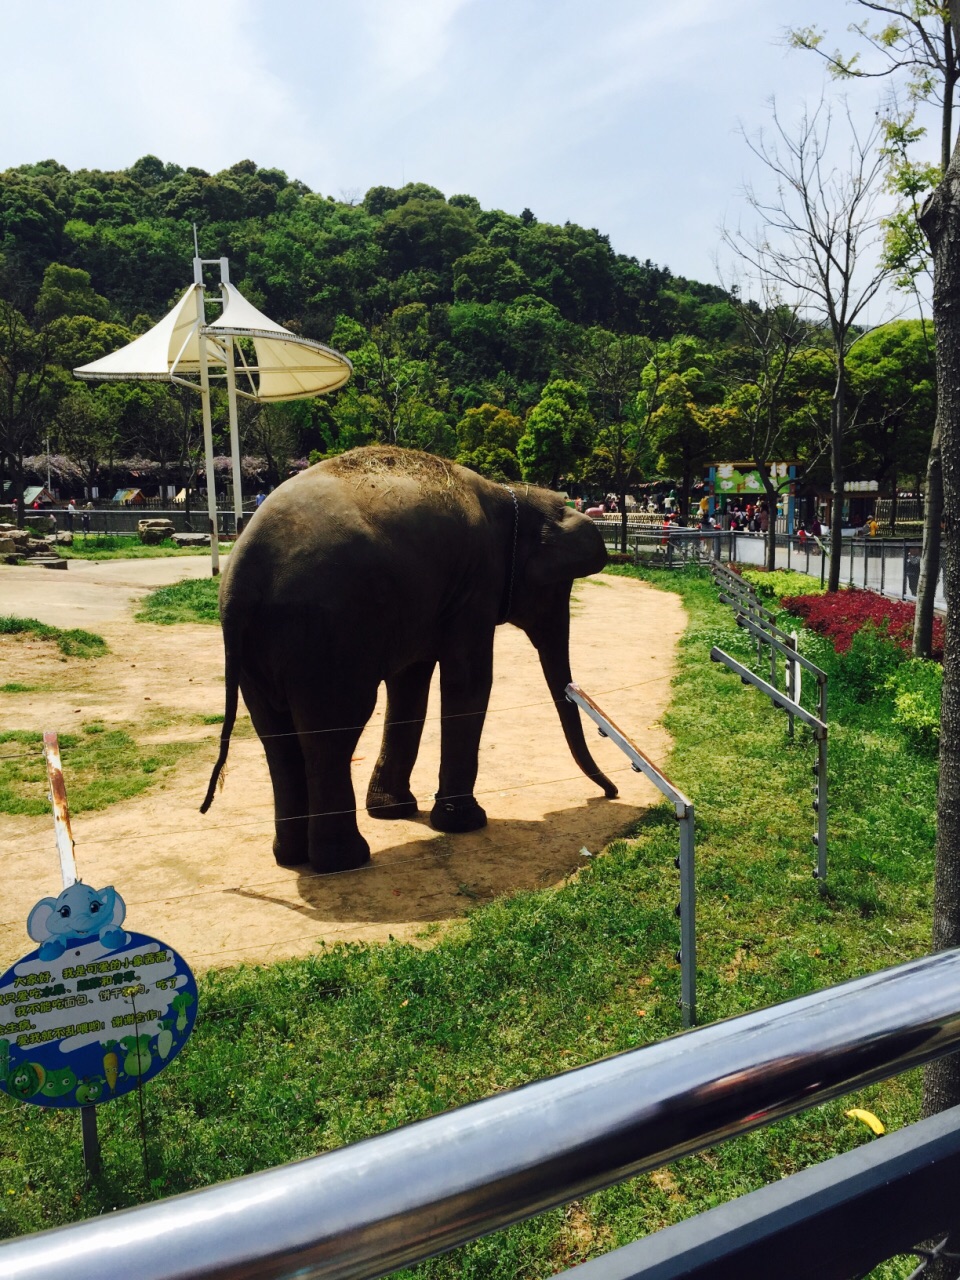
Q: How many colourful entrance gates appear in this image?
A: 1